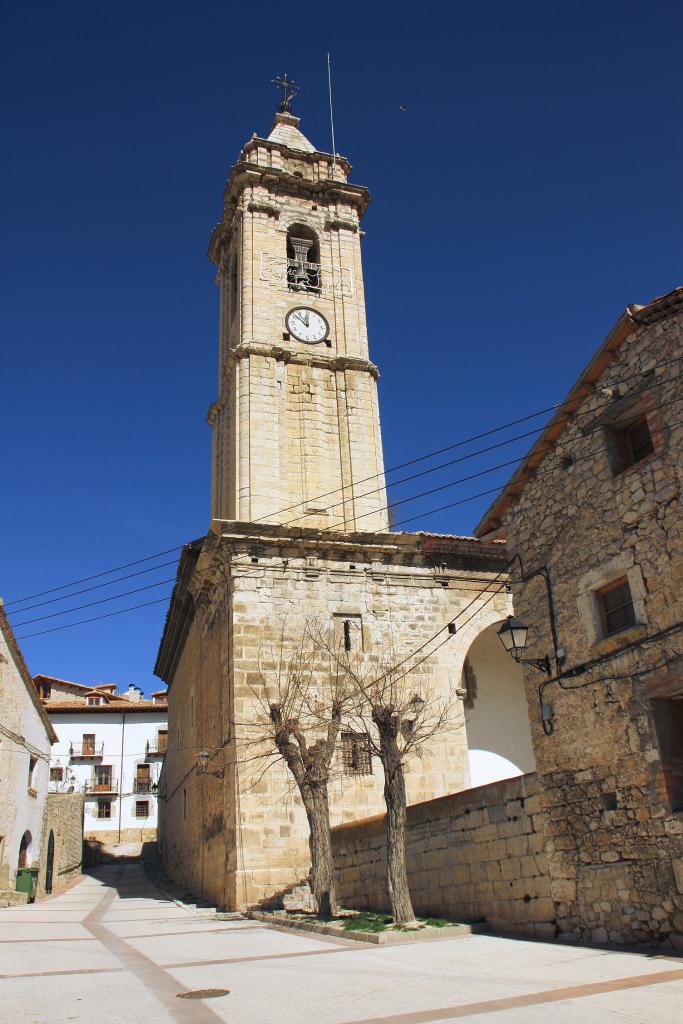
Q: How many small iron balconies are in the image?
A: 4